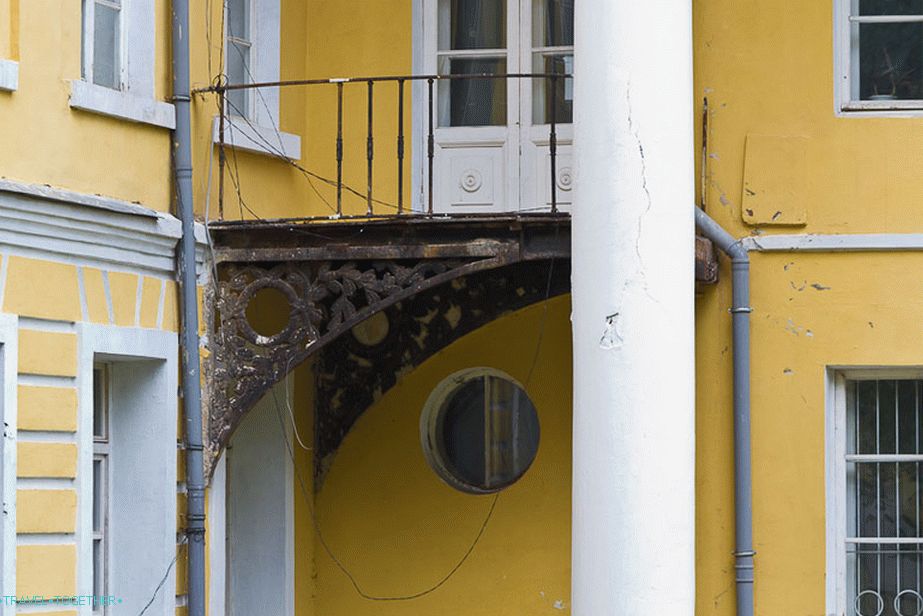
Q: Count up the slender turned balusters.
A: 5